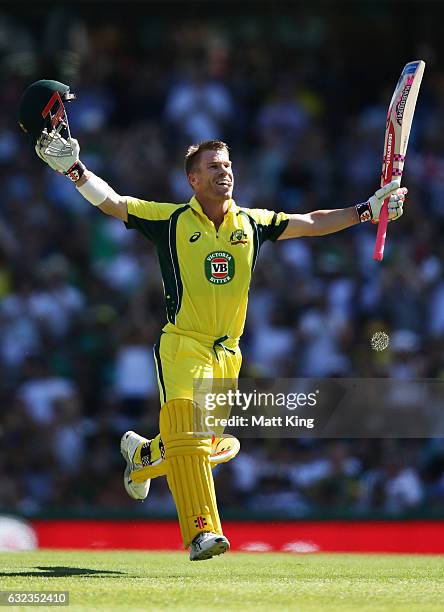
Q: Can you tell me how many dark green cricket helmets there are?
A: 1